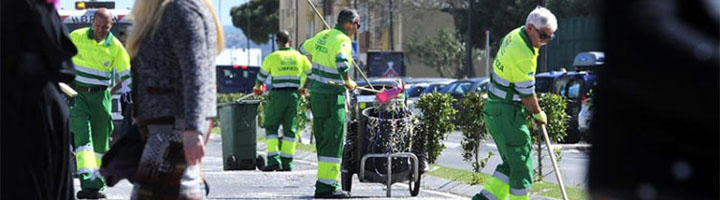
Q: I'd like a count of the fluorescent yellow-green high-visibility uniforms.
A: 4